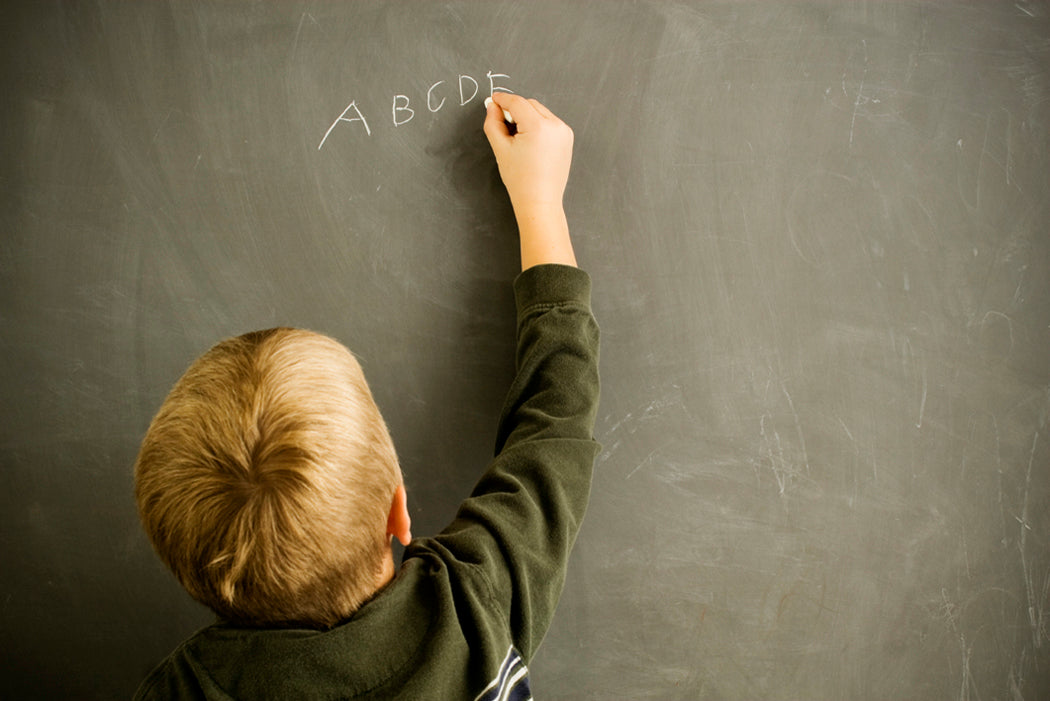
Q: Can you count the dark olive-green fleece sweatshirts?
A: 1